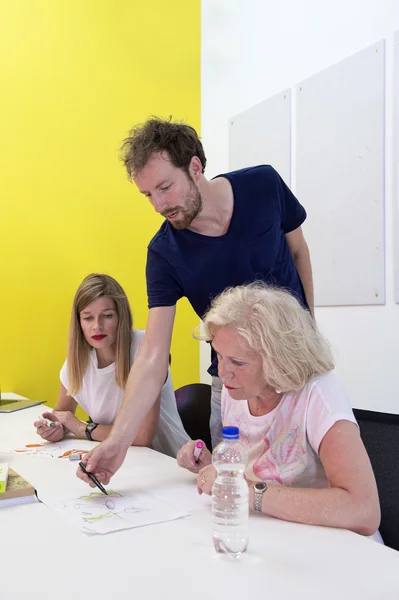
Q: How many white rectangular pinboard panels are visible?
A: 3